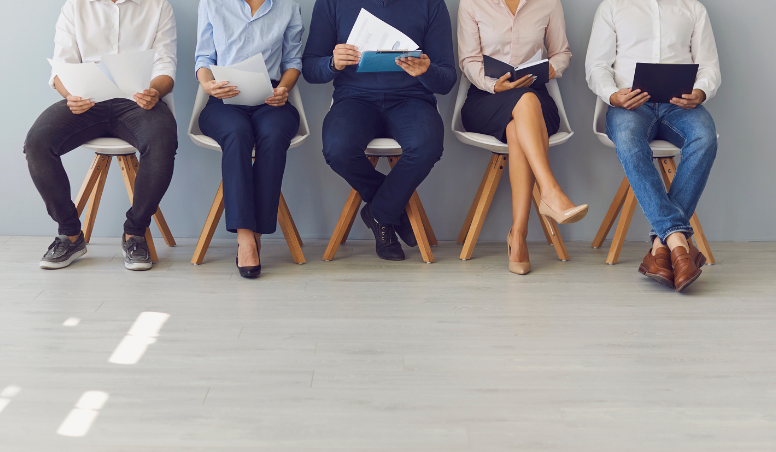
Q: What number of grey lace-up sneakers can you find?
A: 2